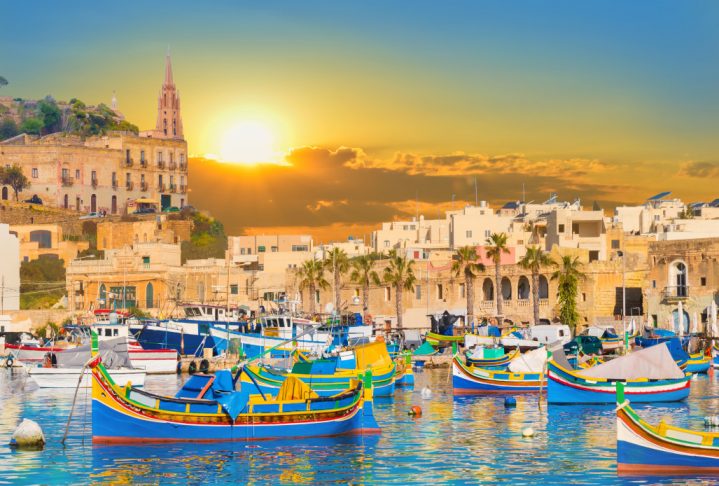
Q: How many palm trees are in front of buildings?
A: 8